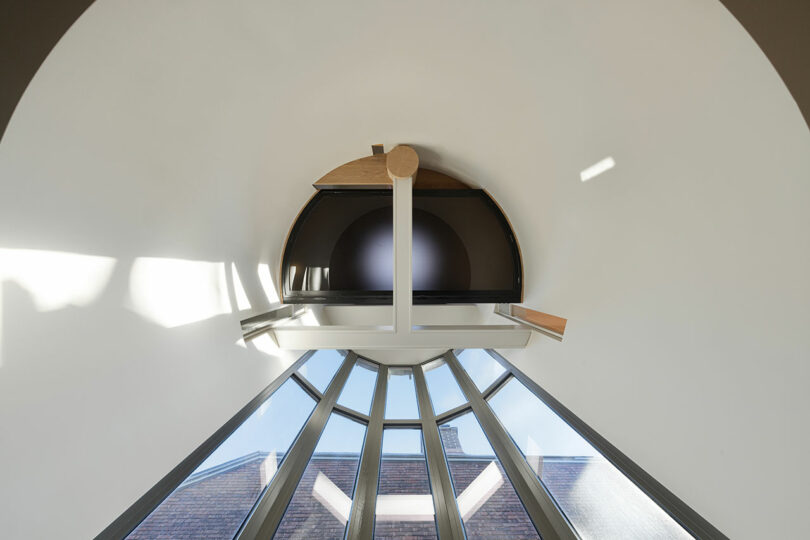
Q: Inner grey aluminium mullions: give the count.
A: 4